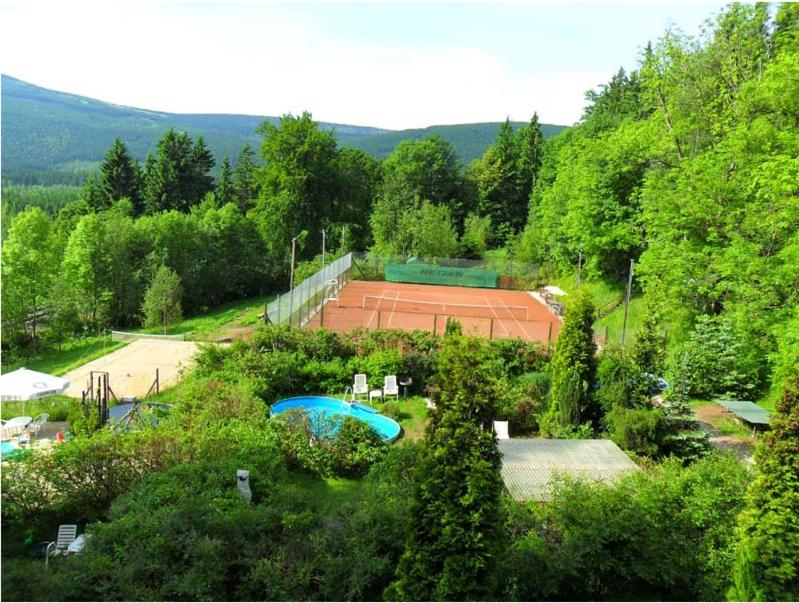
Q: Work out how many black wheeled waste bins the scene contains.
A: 0